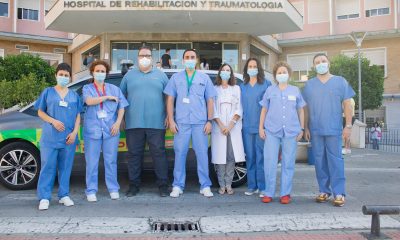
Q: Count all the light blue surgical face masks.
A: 7